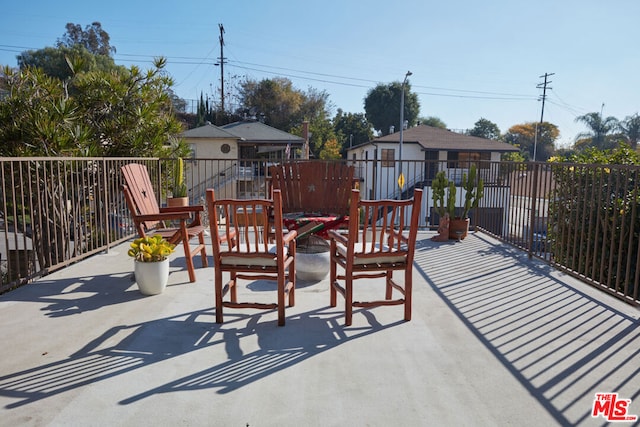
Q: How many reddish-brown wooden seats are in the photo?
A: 4